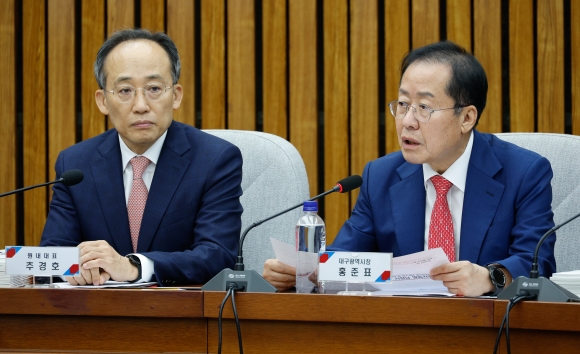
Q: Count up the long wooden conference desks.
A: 1